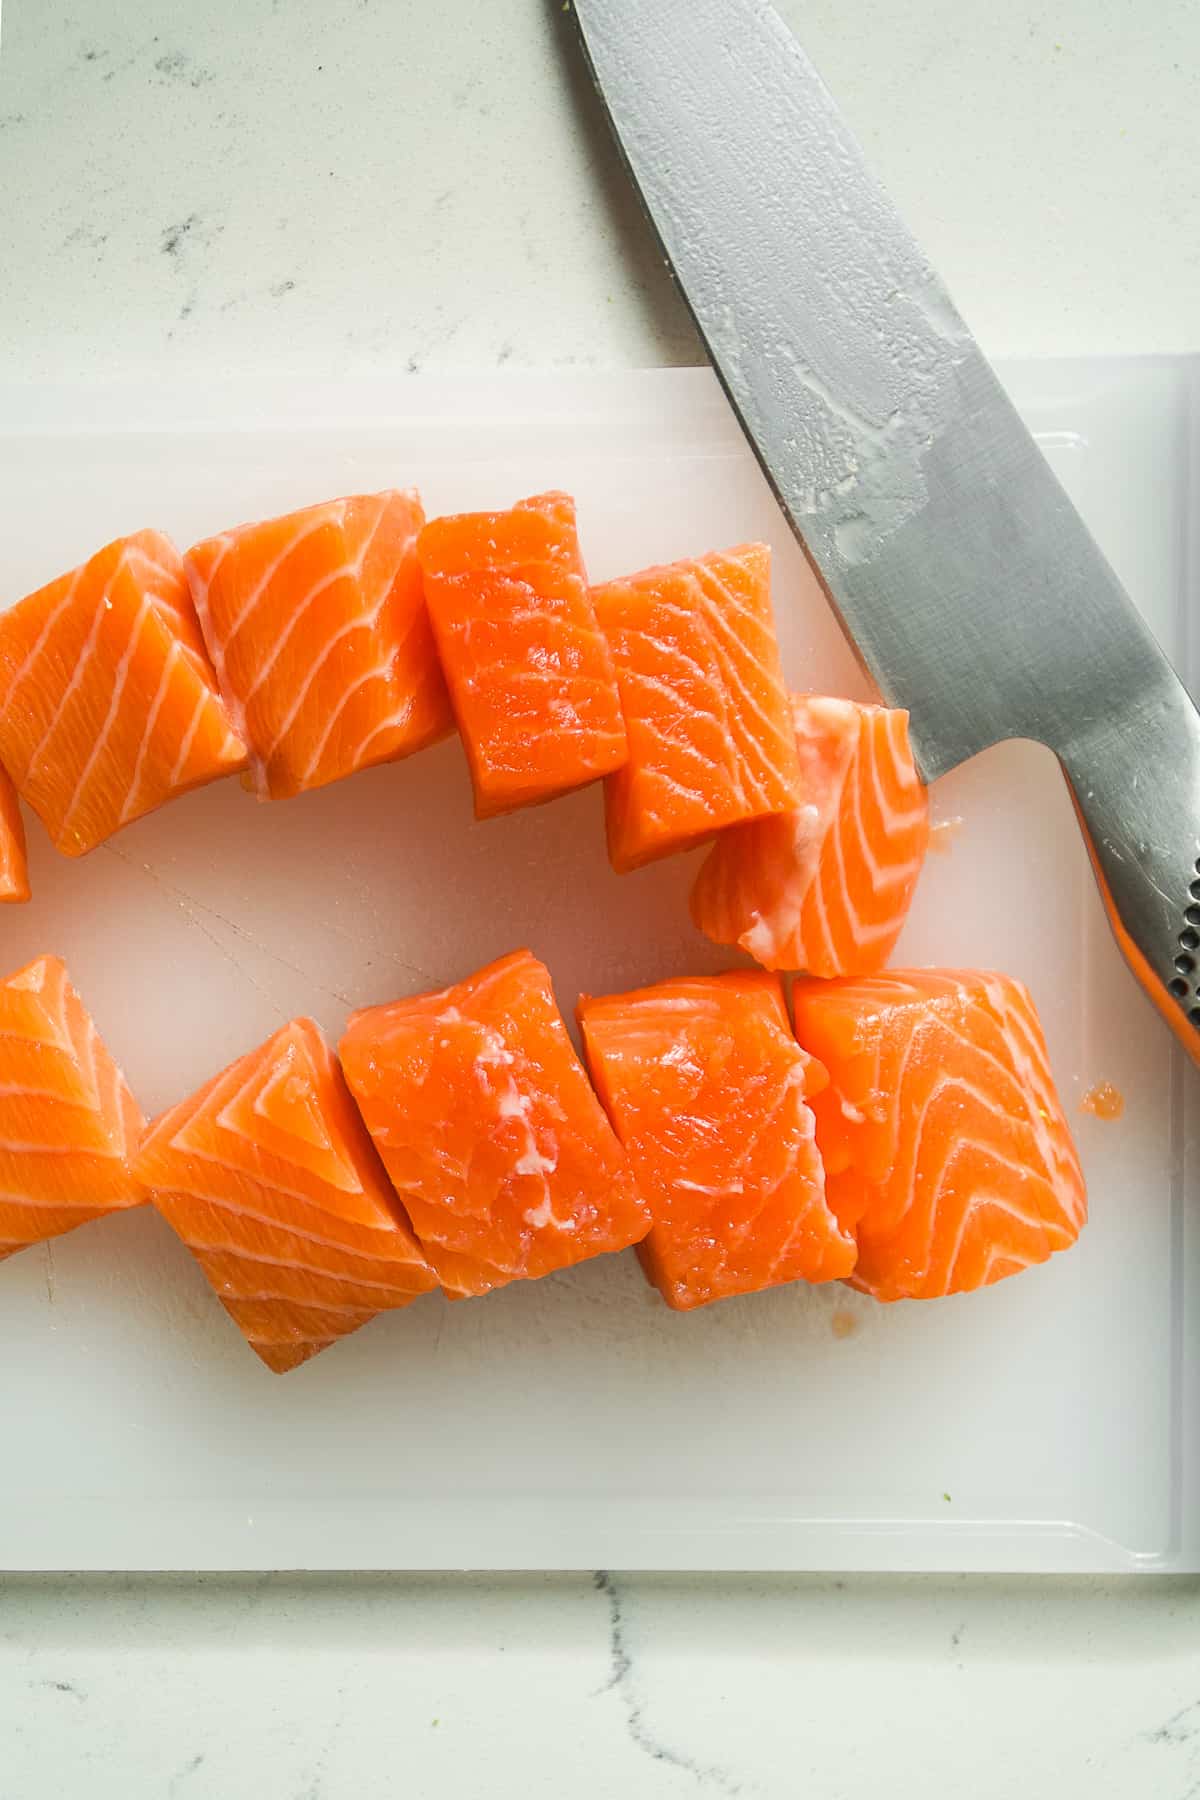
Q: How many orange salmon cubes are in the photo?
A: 11